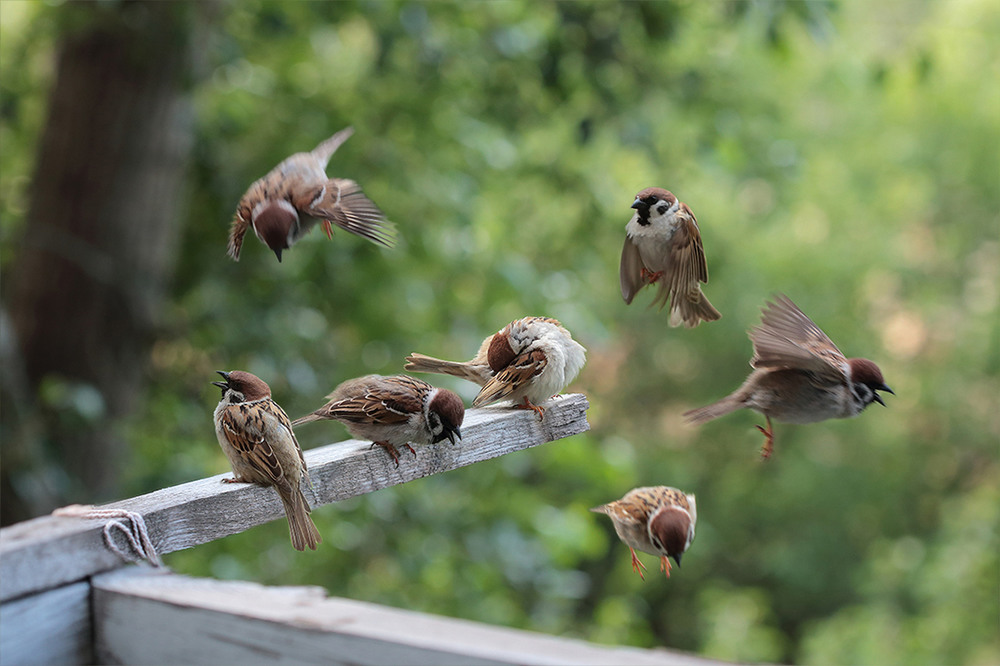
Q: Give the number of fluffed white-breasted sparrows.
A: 1